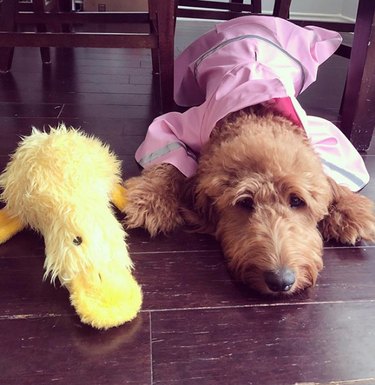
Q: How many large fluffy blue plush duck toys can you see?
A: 0